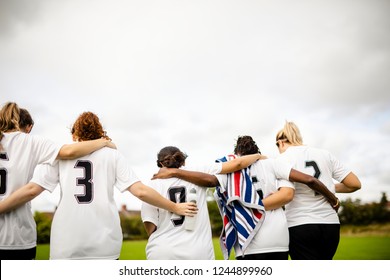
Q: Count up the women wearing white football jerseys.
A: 5